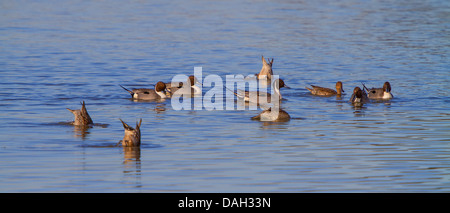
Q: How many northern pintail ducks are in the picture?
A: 10